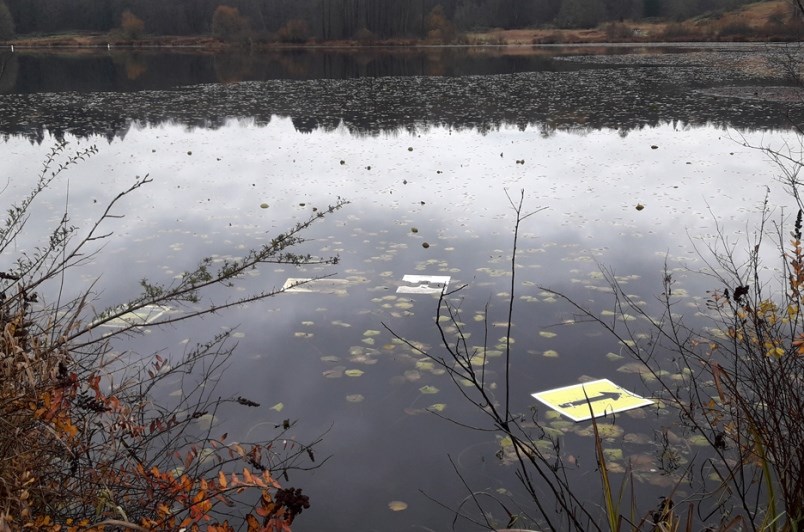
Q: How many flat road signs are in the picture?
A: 4